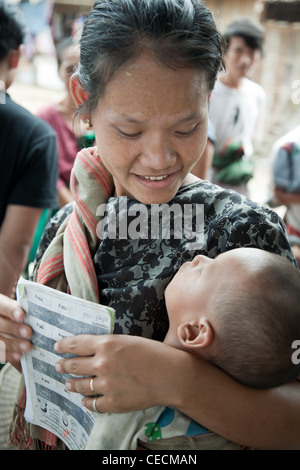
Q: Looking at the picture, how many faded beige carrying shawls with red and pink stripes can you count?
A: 1